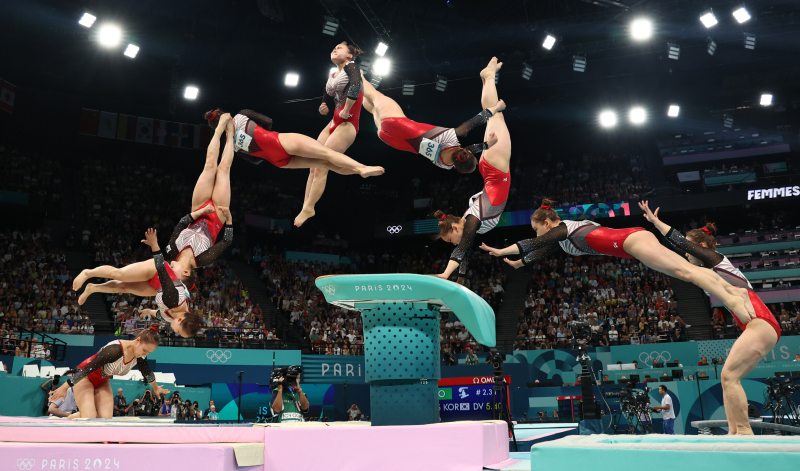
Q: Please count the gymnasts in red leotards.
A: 9